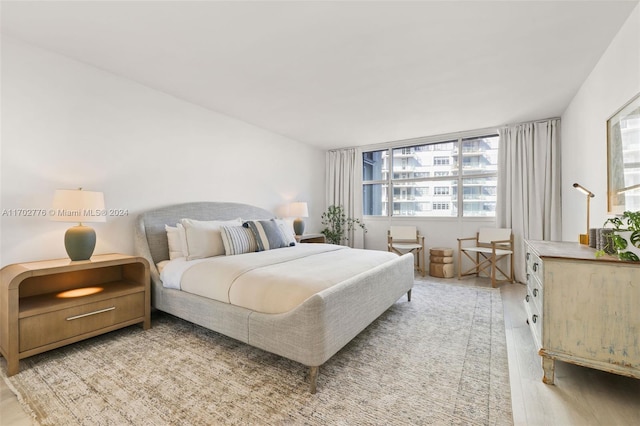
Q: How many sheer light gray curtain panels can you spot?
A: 2